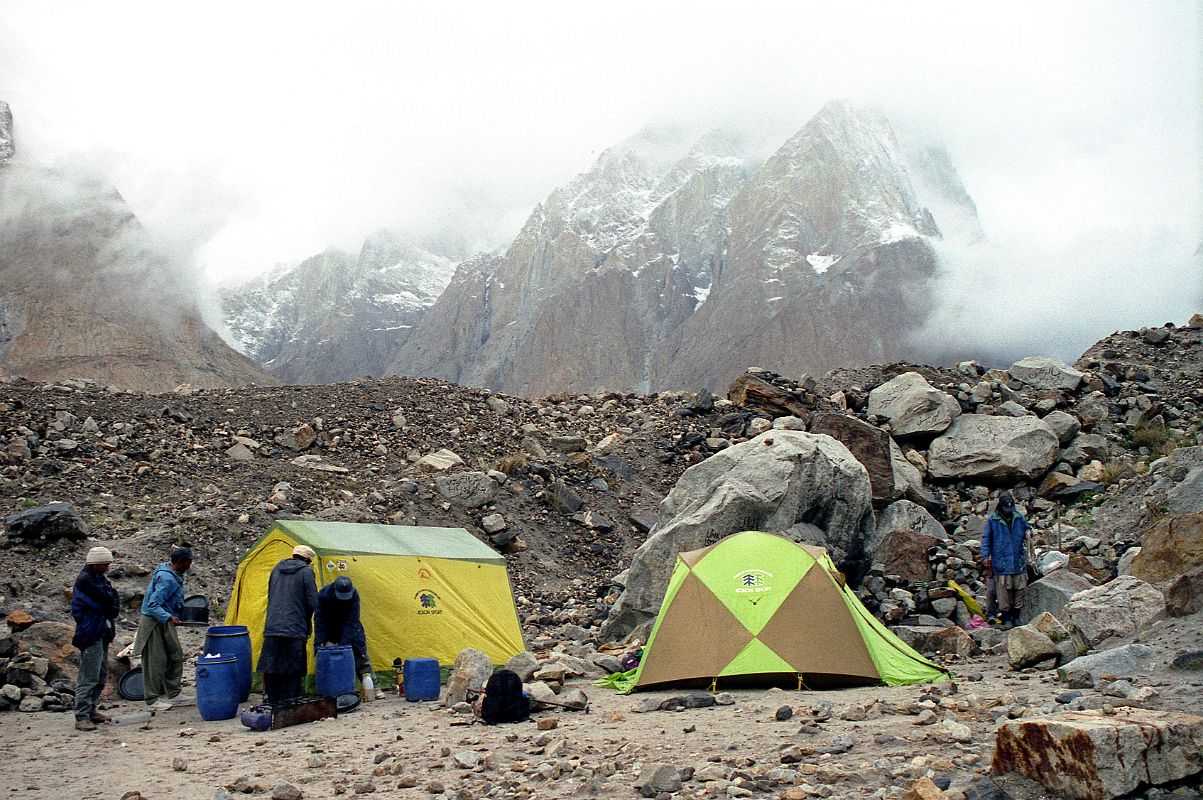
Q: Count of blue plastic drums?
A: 4